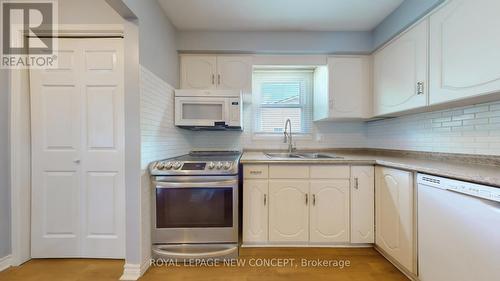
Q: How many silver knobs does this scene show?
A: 6